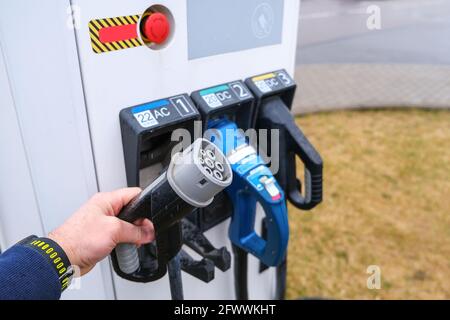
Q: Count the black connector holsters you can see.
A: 3